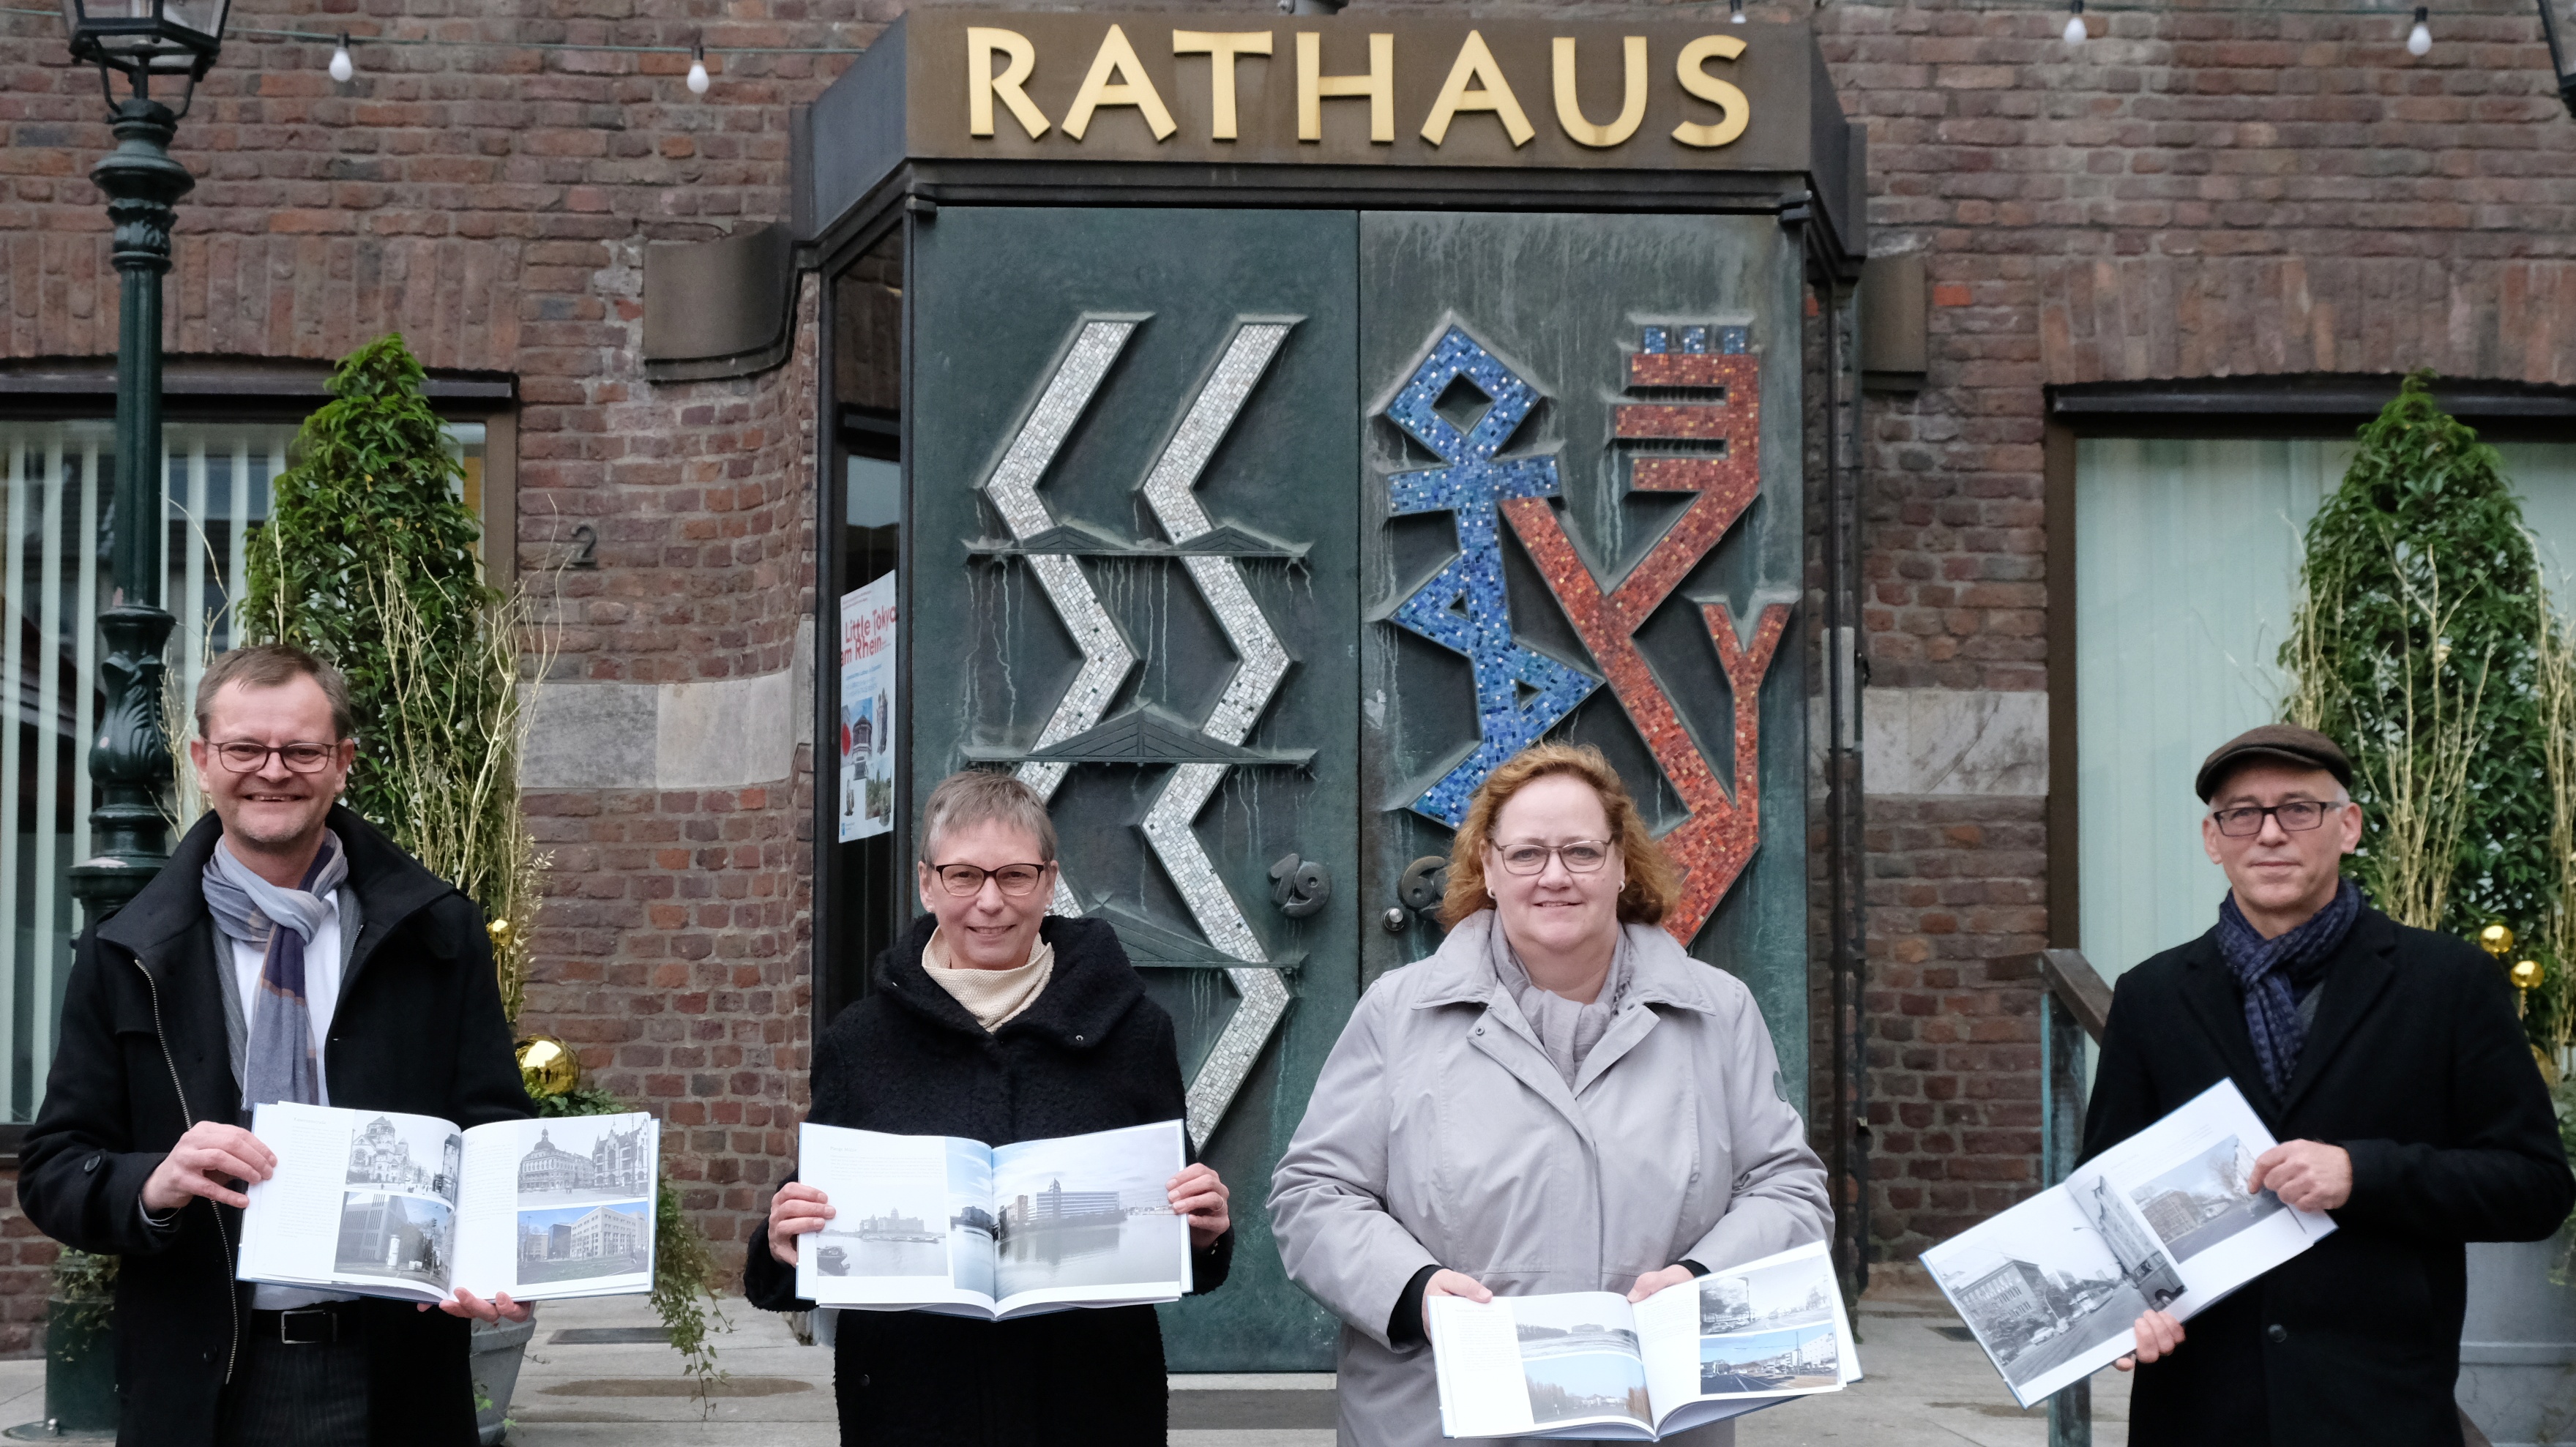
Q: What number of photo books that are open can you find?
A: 4